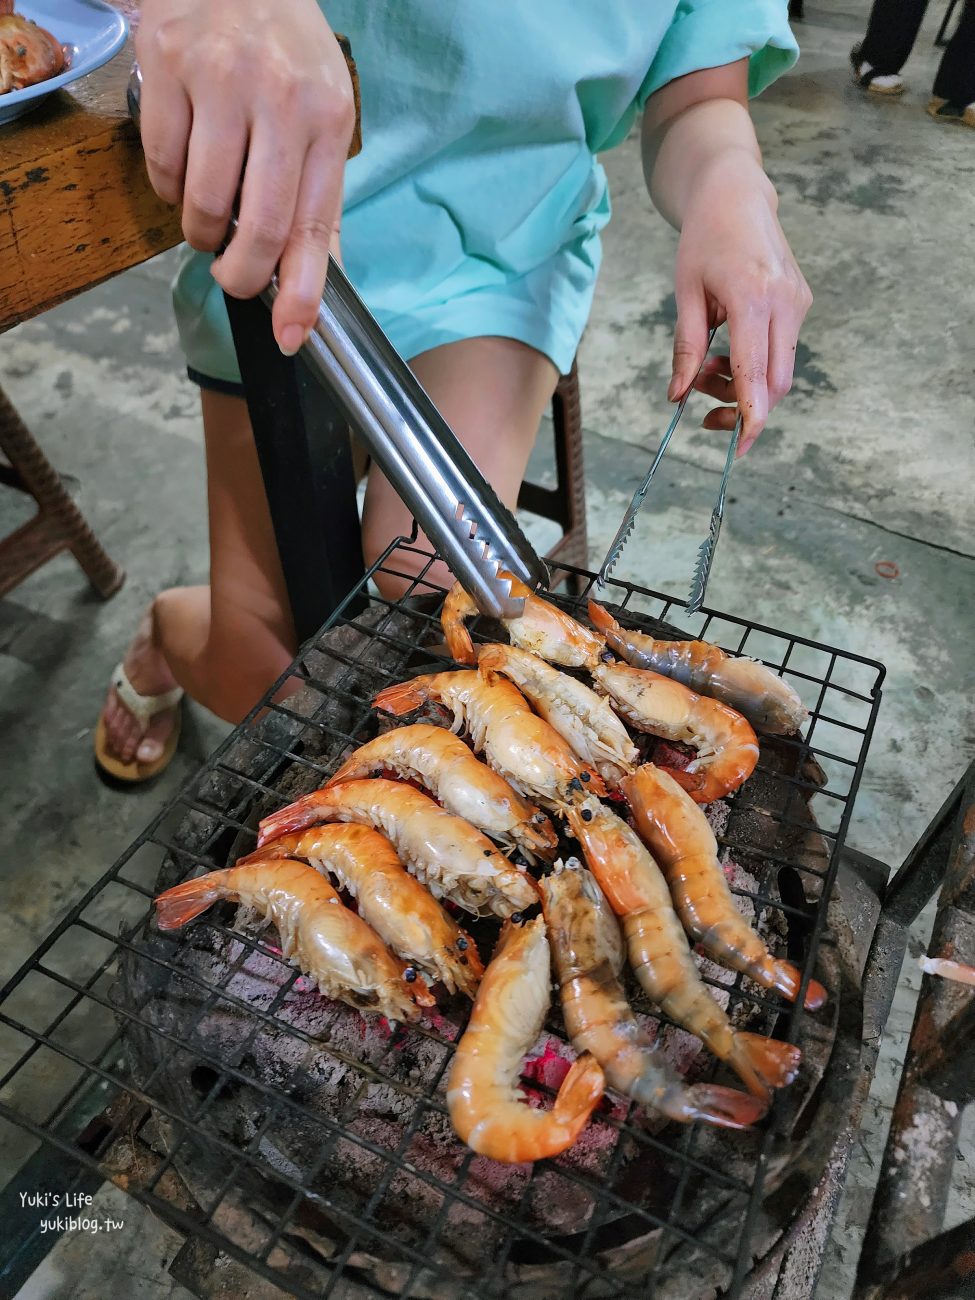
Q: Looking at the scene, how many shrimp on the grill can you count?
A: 13